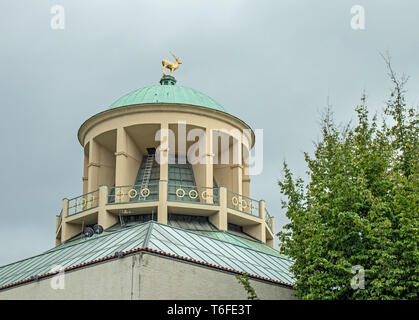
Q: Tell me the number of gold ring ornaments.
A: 12